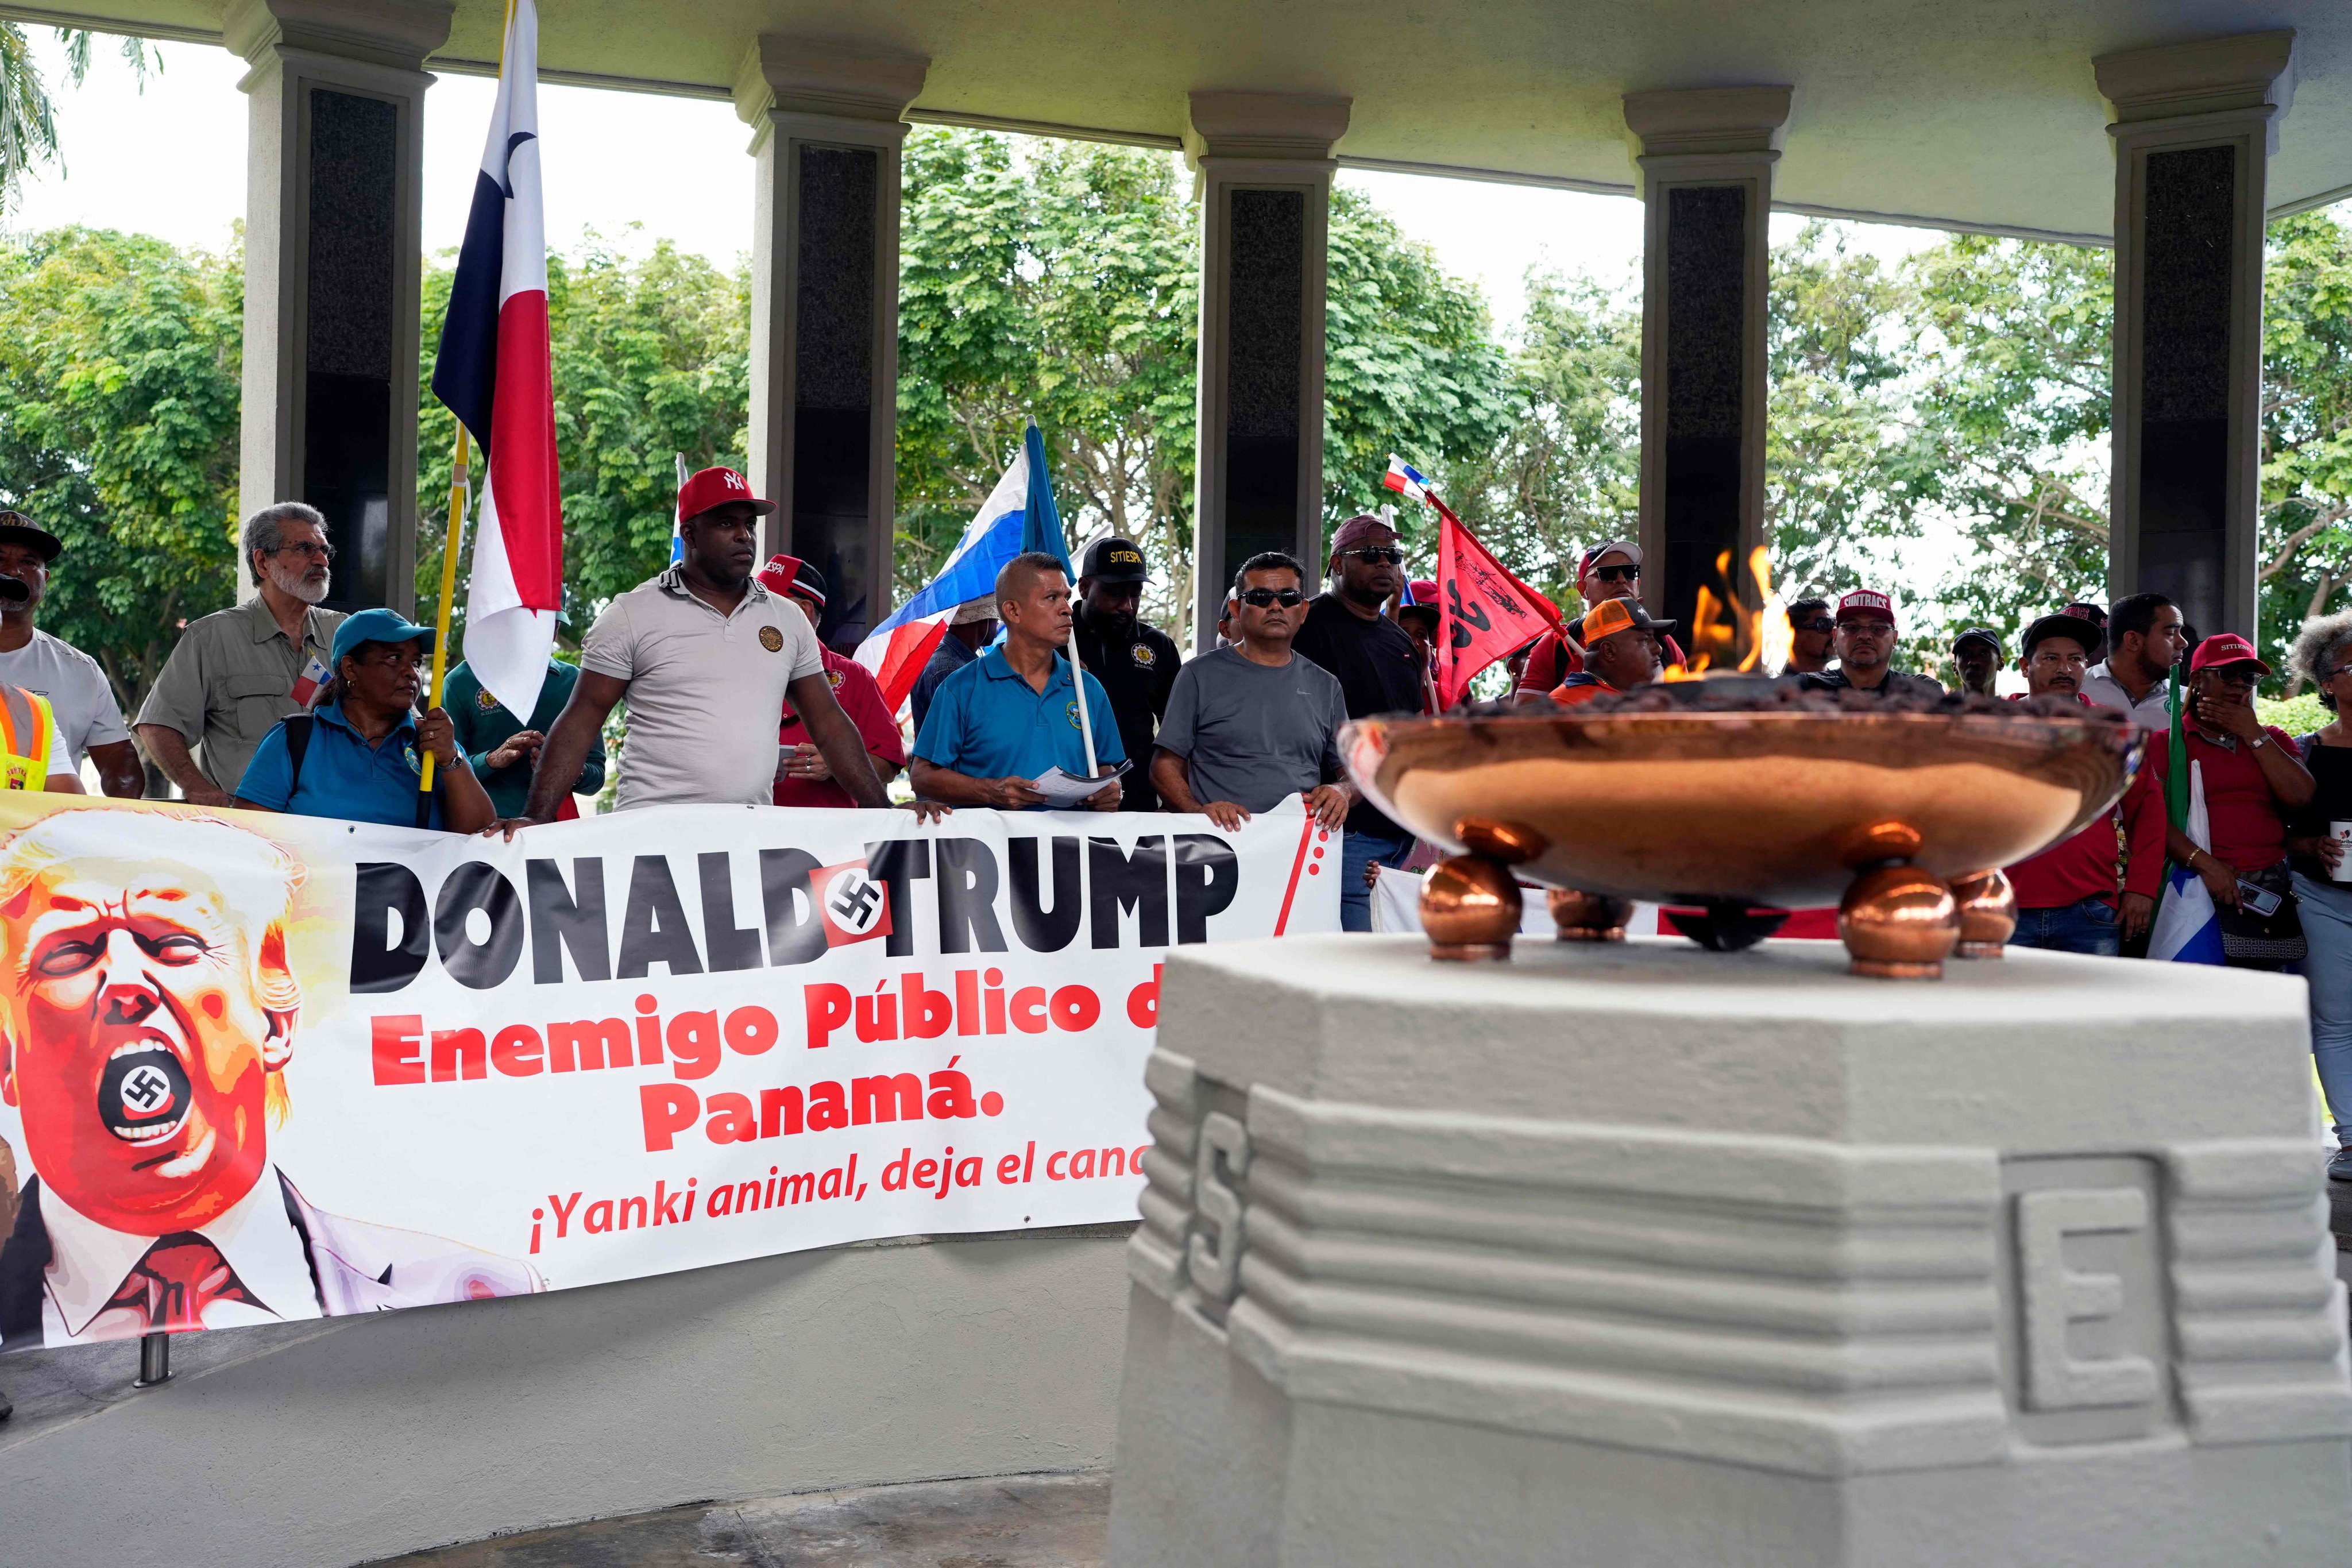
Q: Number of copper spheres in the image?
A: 4